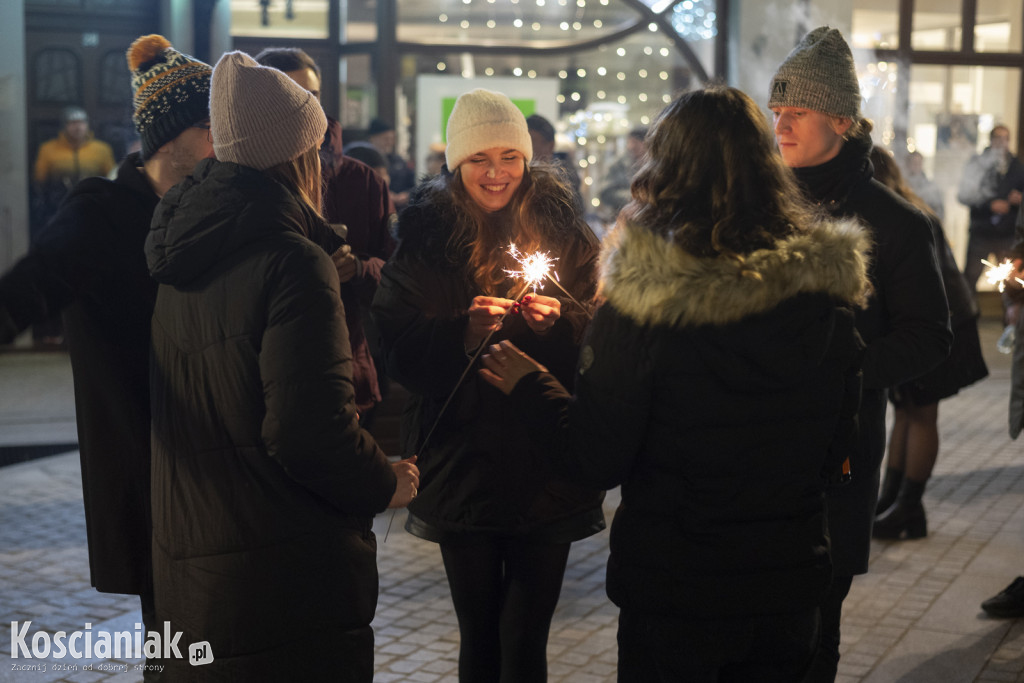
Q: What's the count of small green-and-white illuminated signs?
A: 1